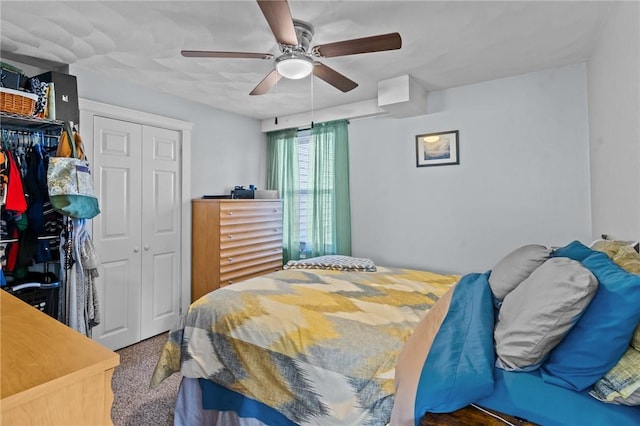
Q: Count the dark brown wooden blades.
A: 5